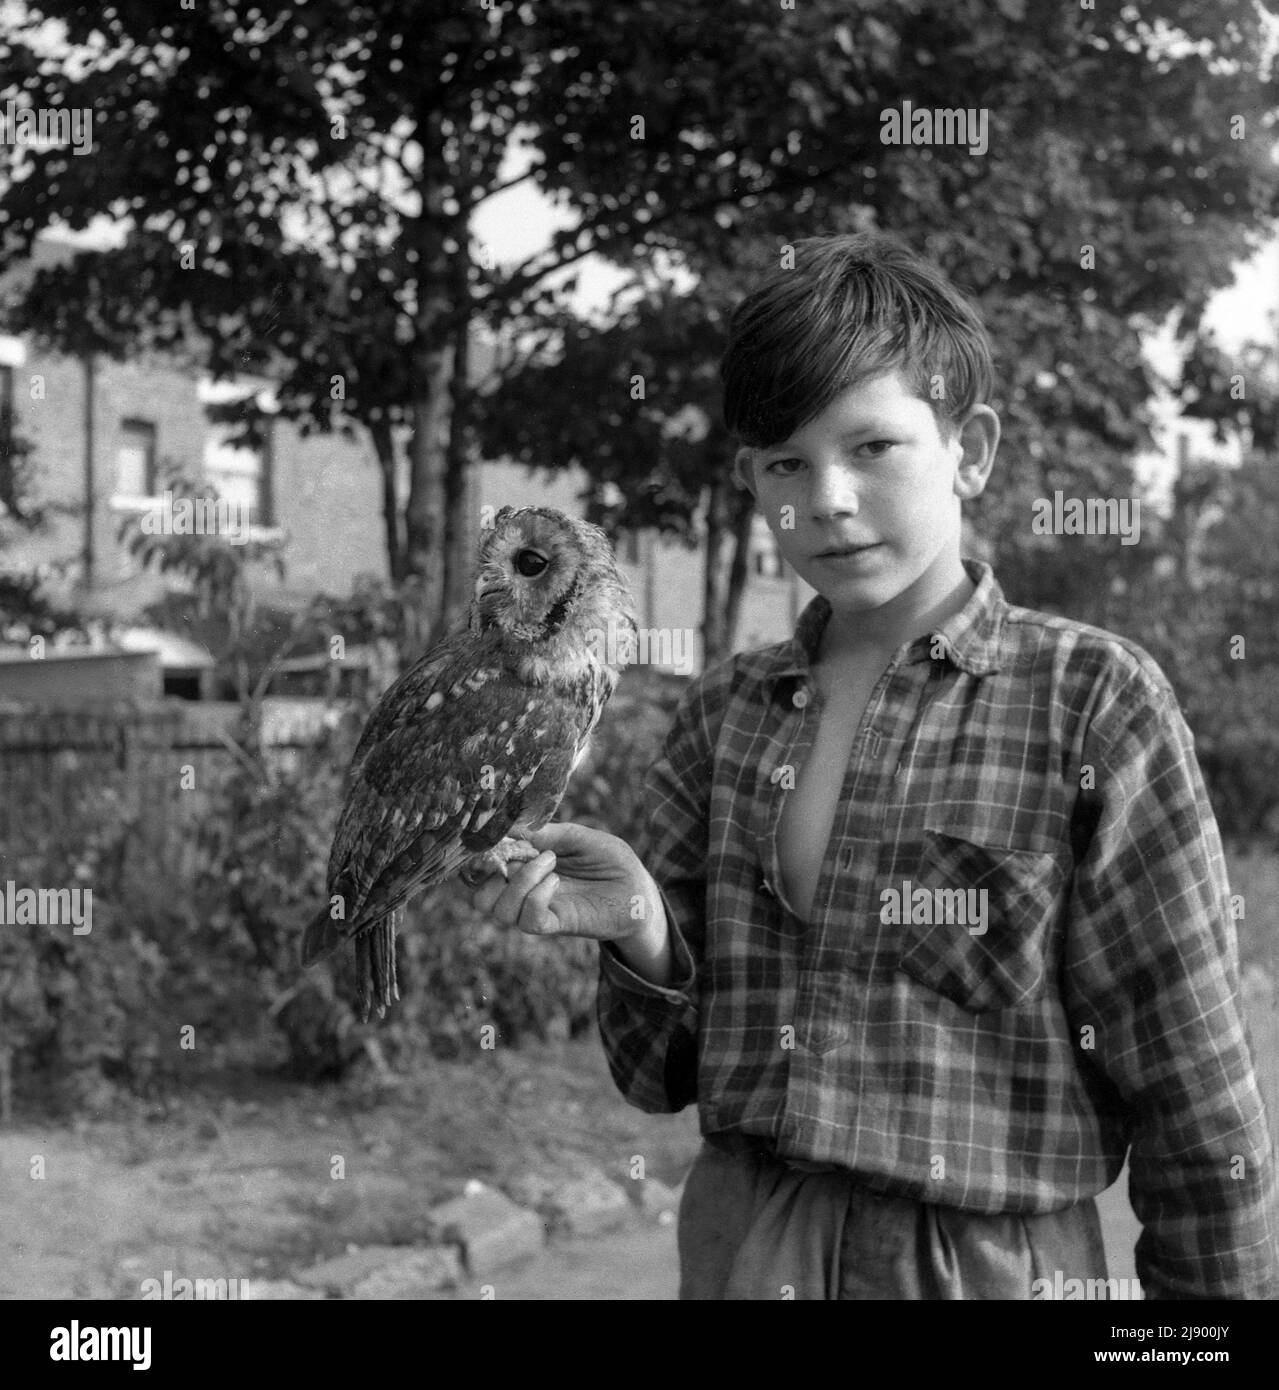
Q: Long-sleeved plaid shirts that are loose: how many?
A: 1